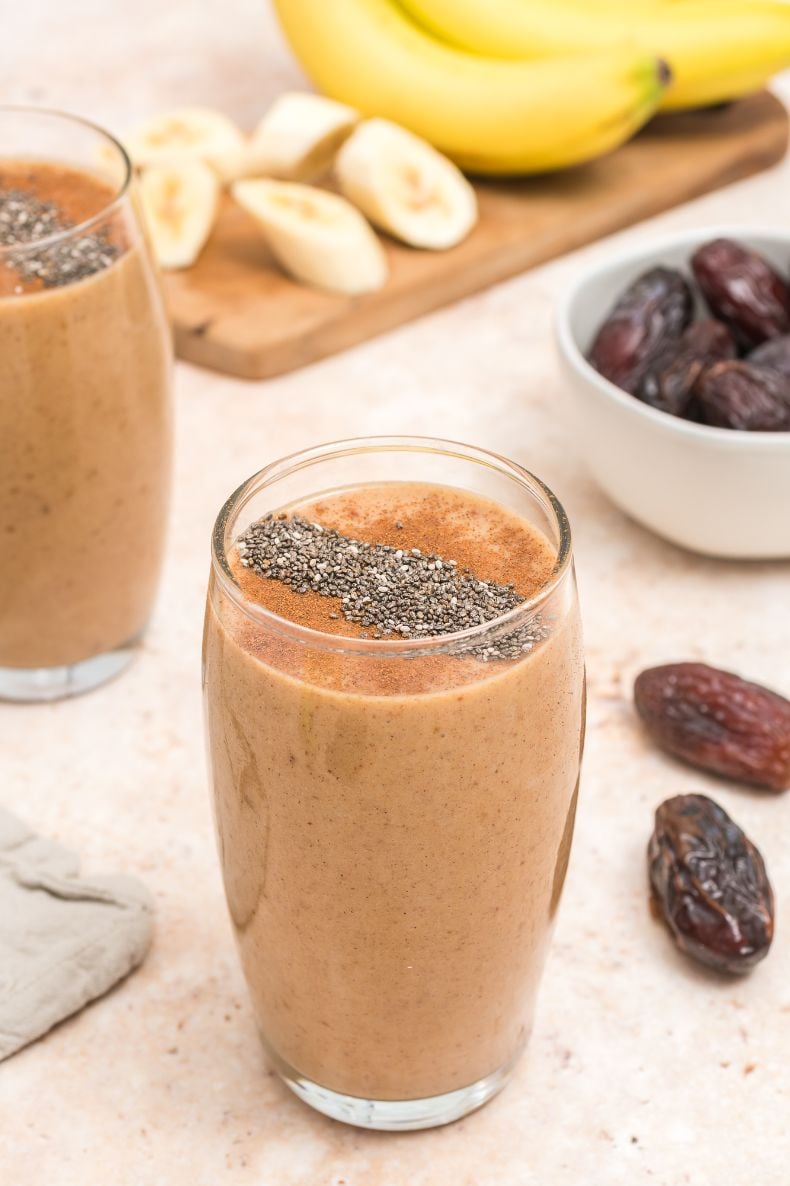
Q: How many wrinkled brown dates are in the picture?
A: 7